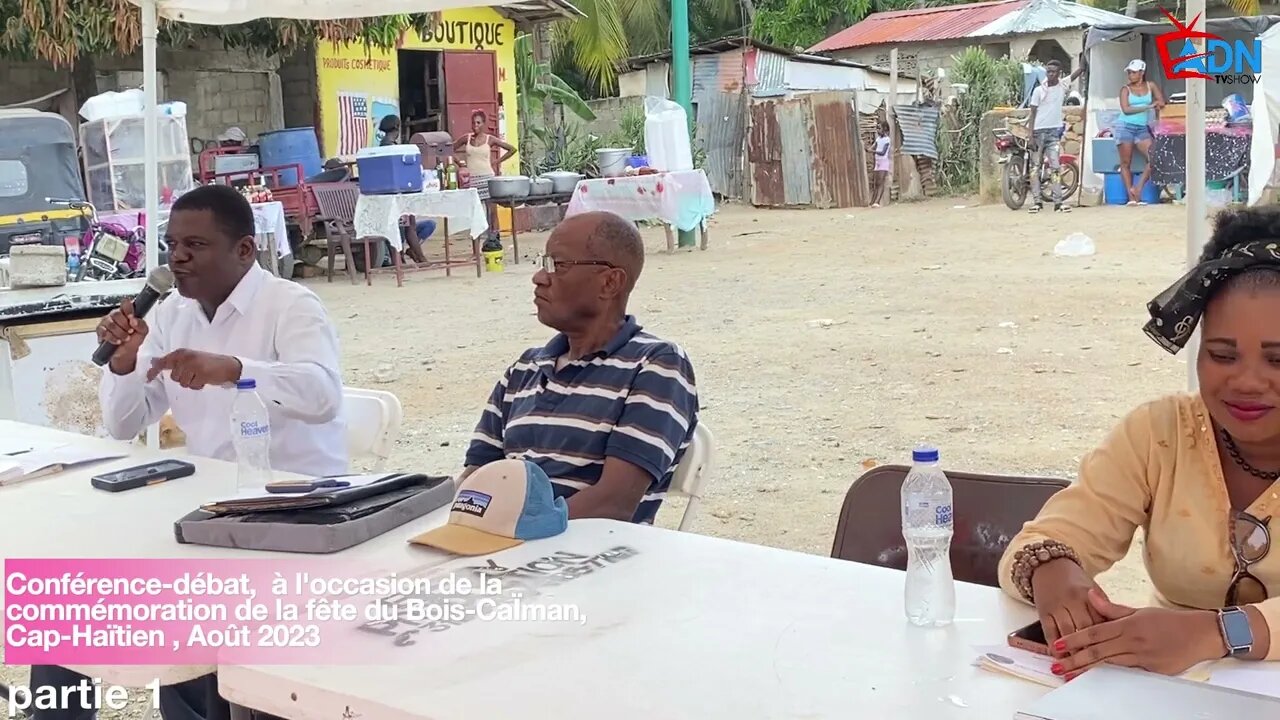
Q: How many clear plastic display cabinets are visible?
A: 1